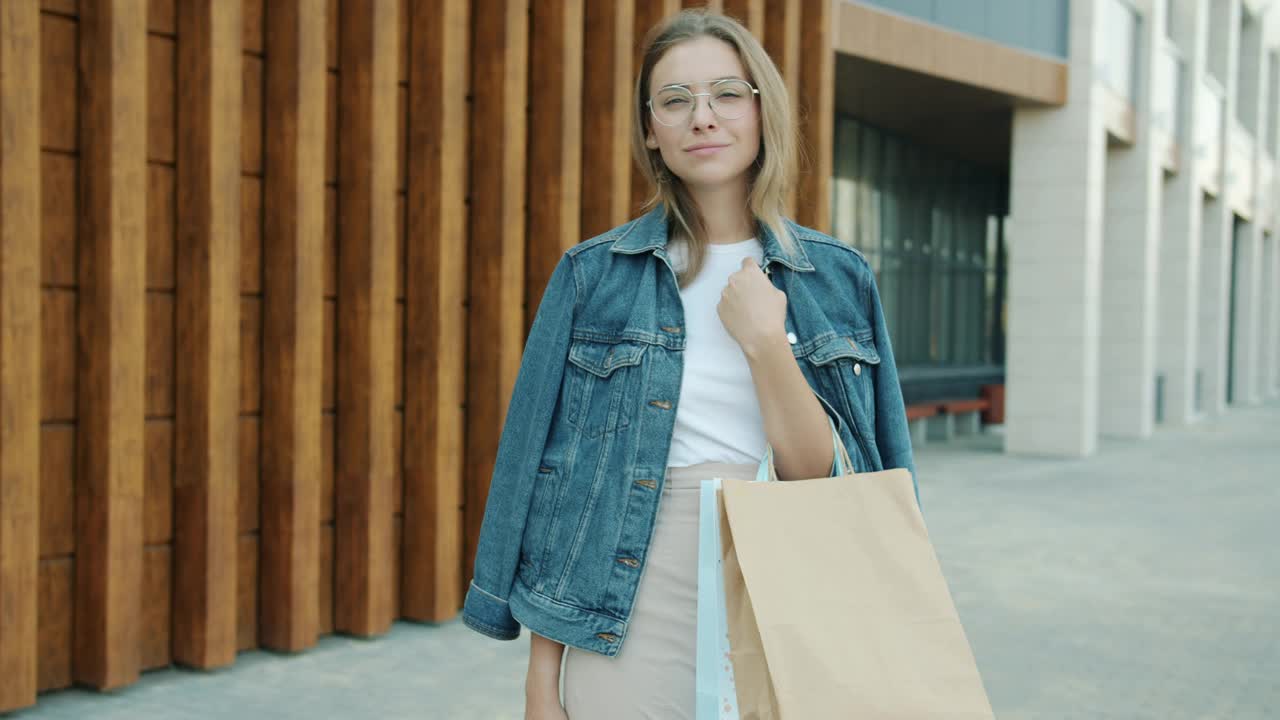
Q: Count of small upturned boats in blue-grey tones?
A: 0